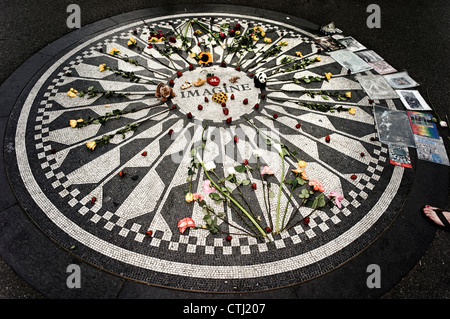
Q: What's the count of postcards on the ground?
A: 12